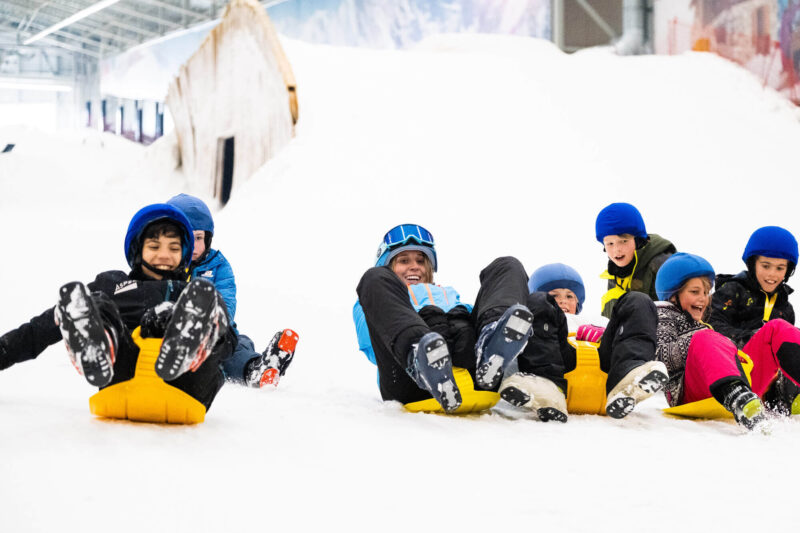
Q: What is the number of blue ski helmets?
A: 7